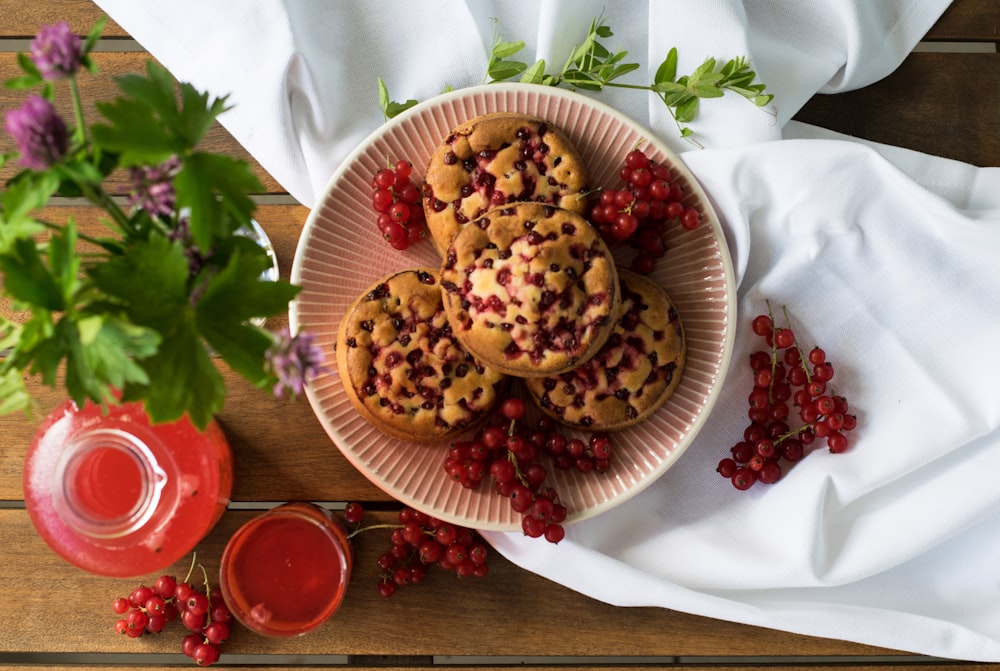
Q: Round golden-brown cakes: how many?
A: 4